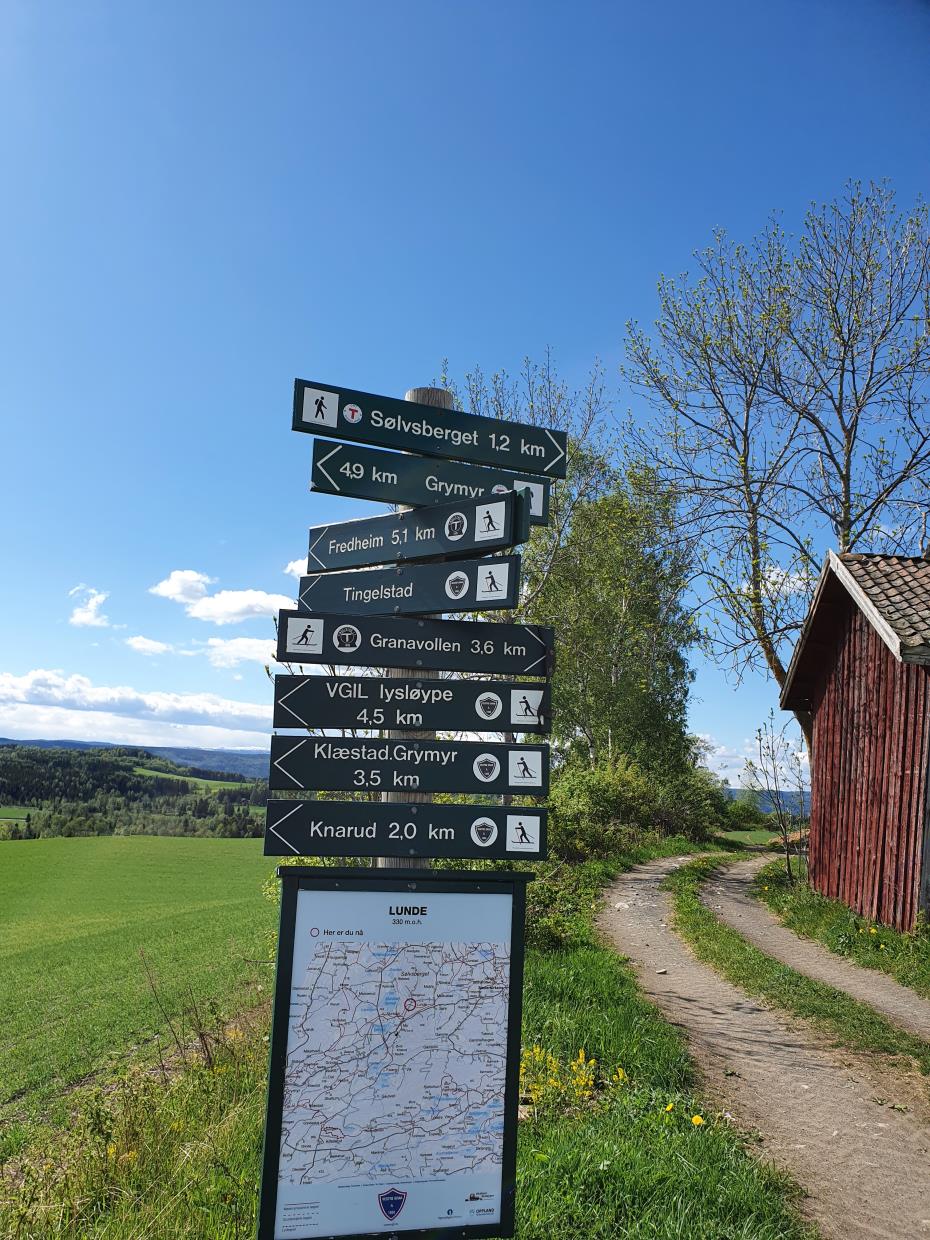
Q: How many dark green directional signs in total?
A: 8